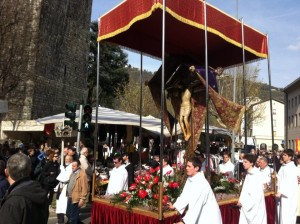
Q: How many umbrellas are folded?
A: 0